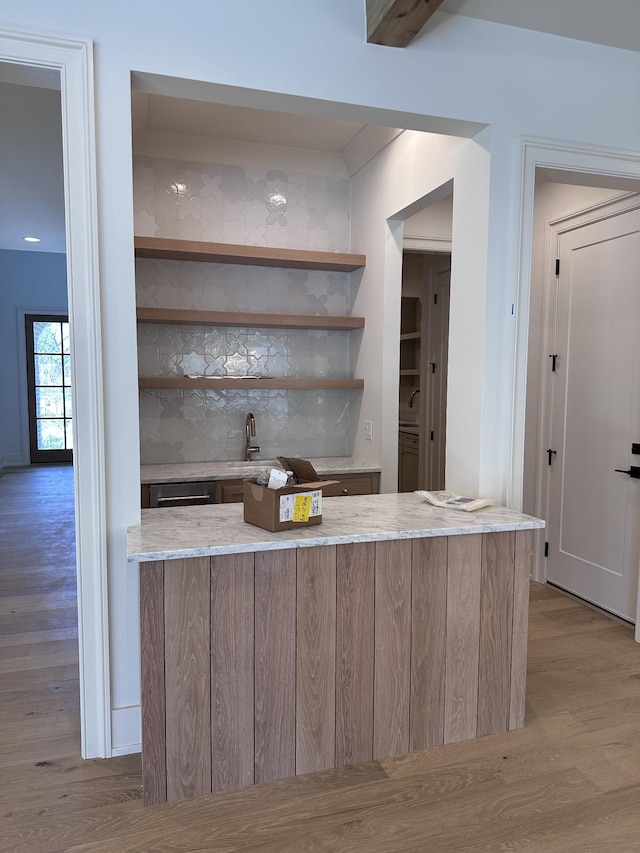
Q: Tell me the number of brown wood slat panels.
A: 11